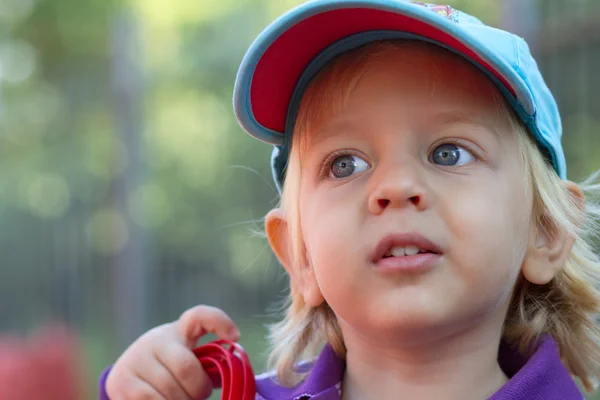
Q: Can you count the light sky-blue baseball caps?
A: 1